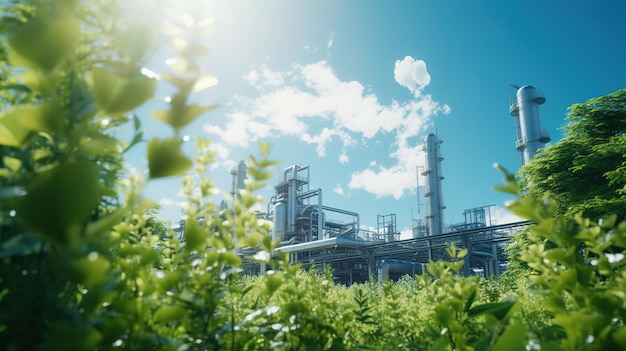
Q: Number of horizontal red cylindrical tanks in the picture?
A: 0